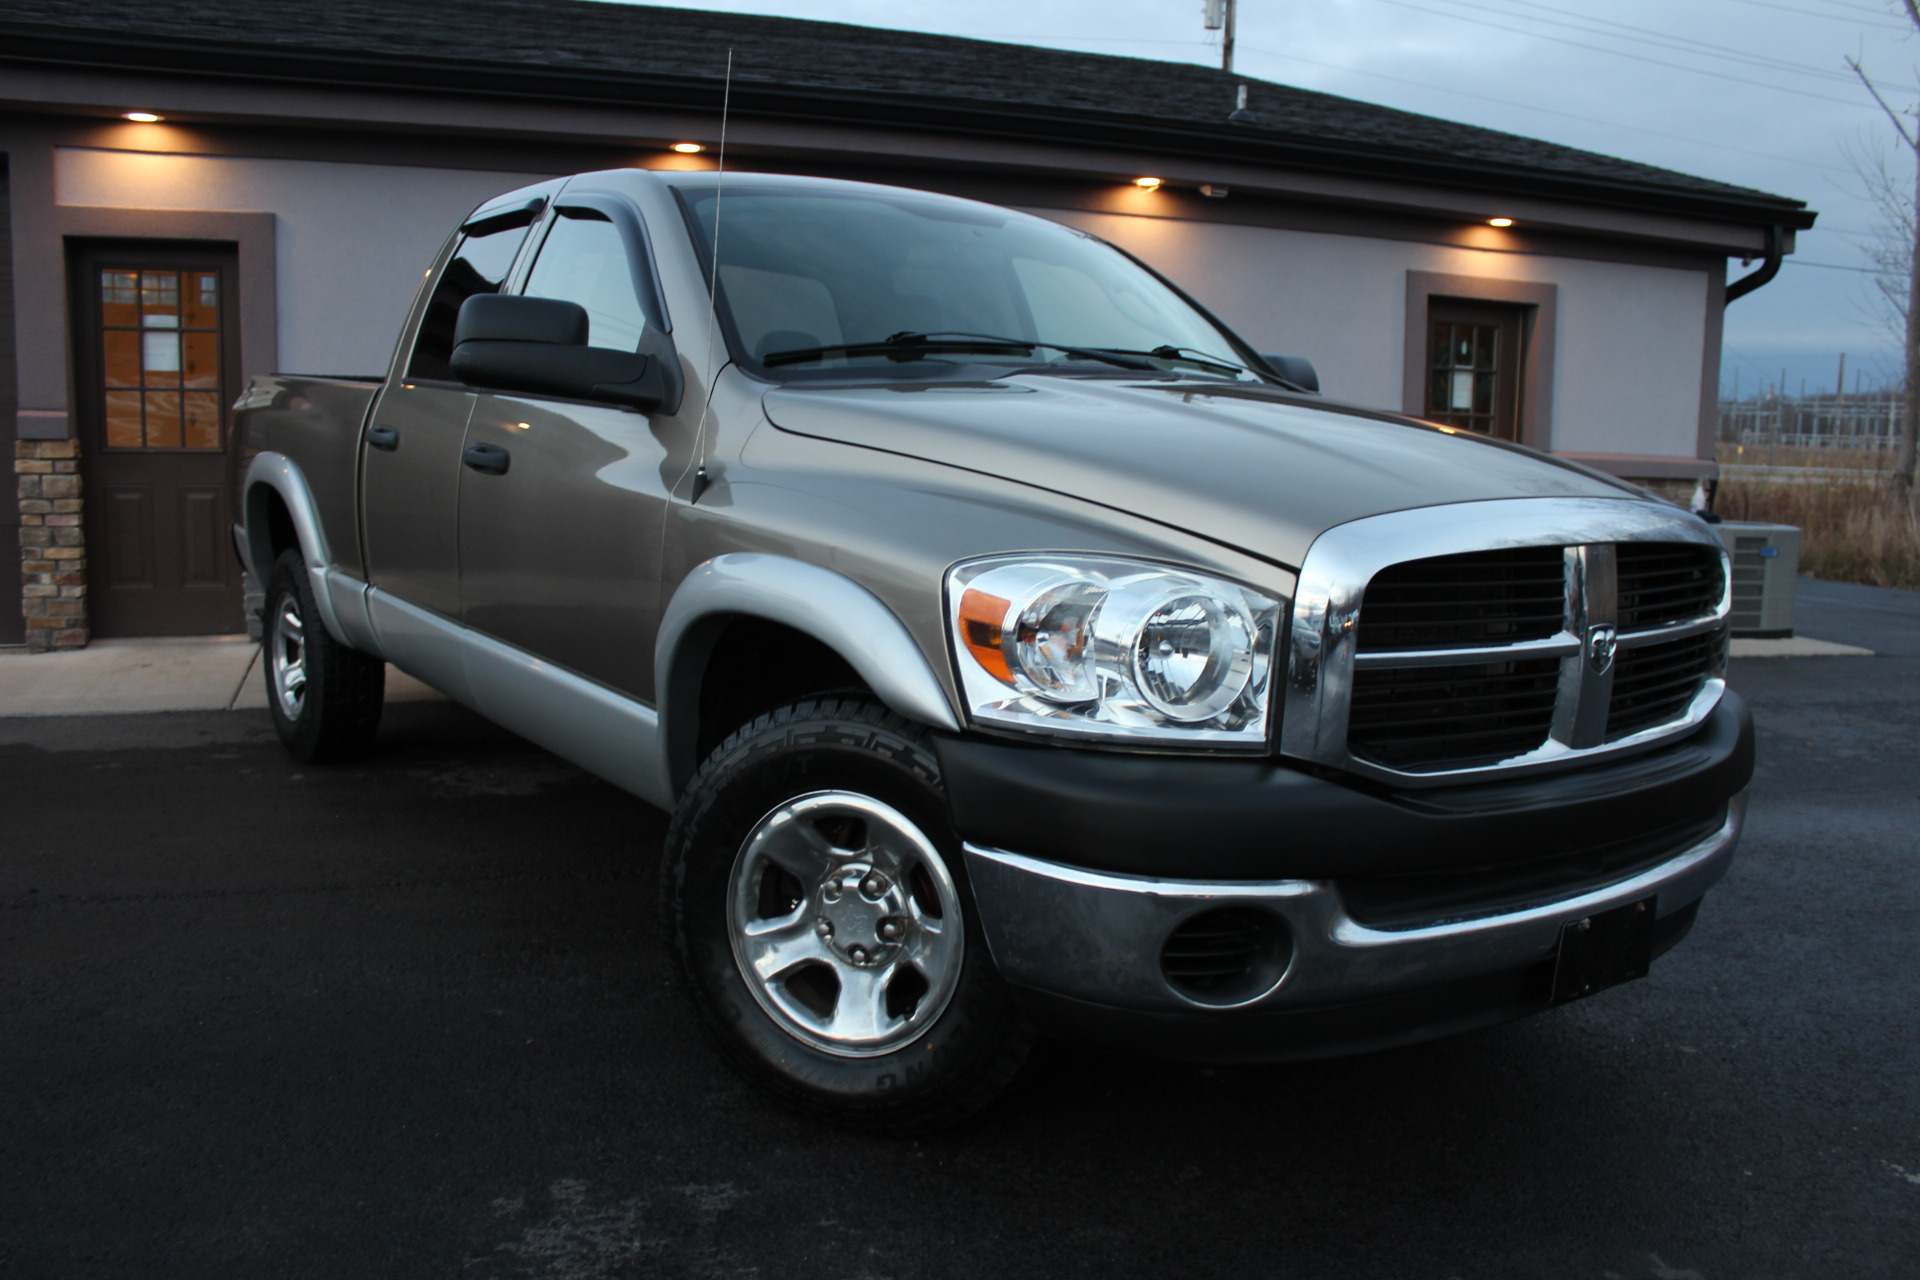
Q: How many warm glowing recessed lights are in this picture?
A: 4